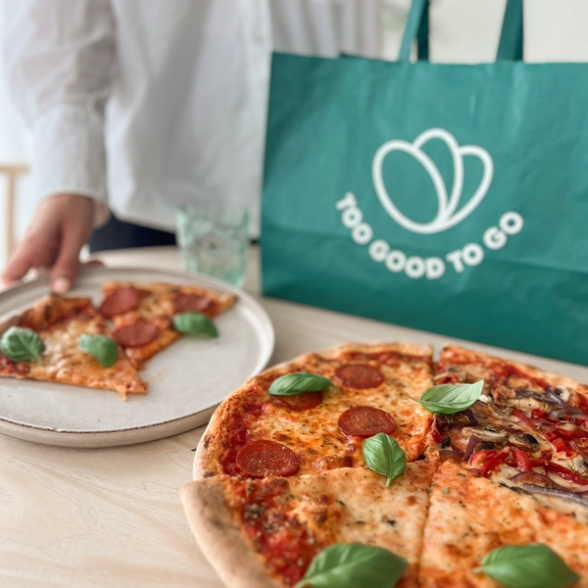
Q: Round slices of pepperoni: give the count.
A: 7